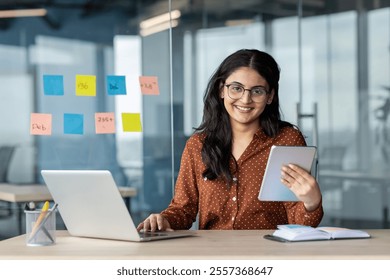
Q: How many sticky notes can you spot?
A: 8